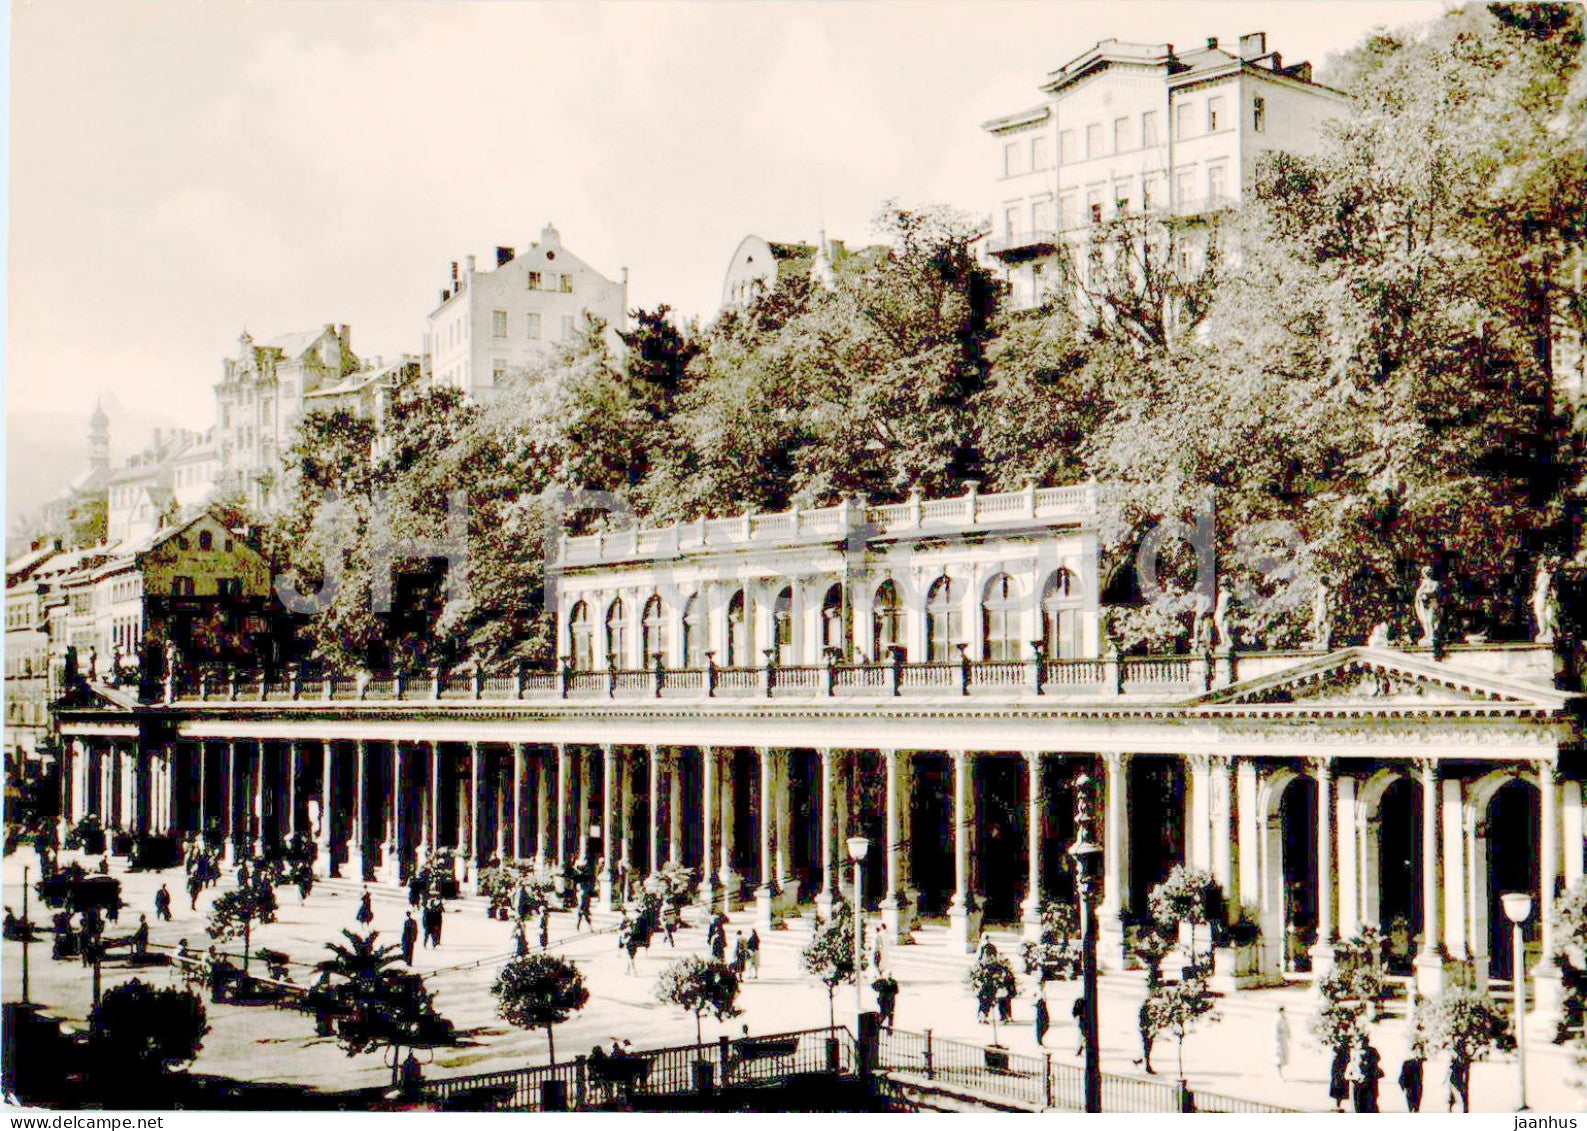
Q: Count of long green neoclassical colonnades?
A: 0